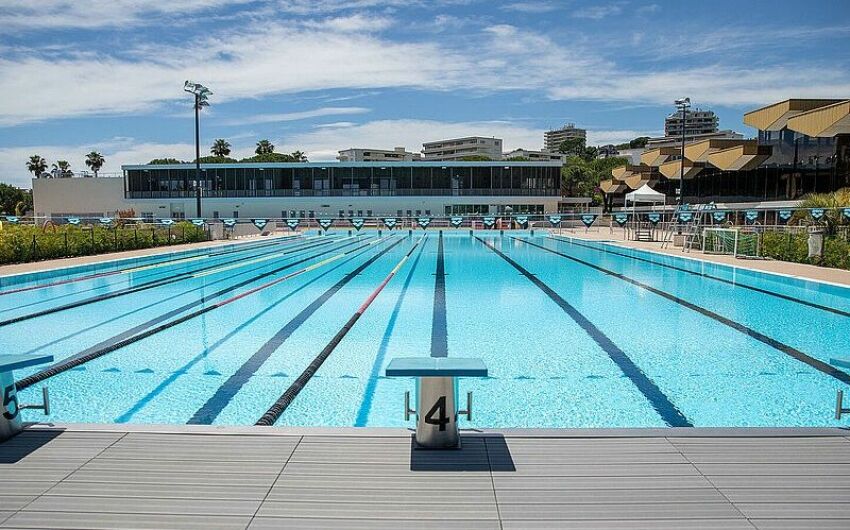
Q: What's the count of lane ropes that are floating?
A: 4